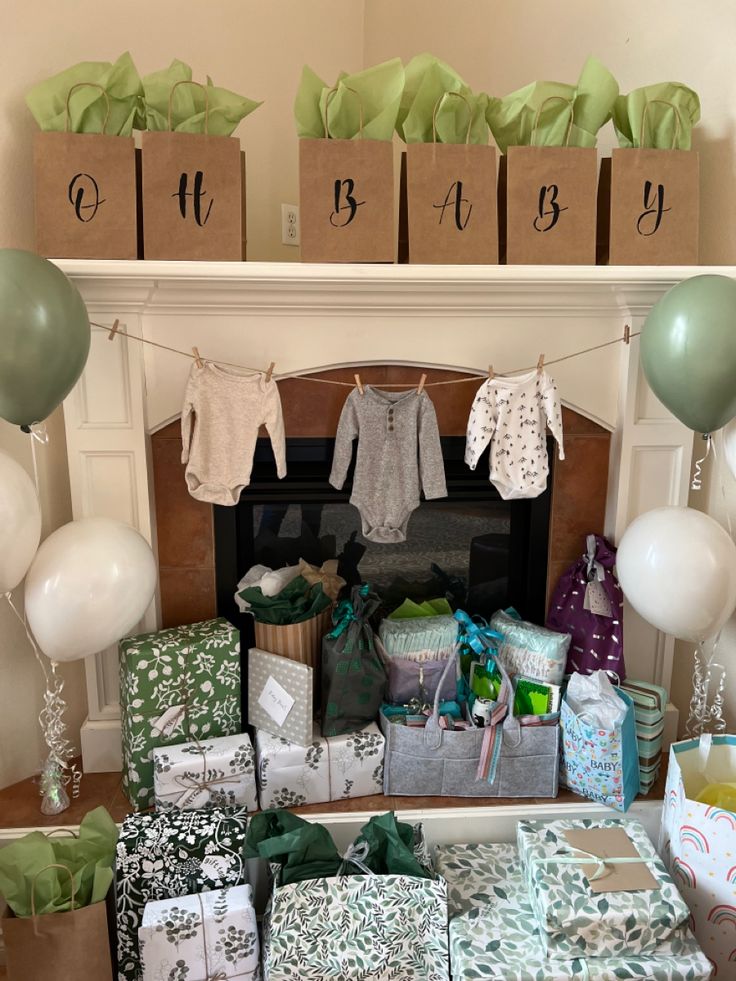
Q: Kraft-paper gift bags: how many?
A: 7